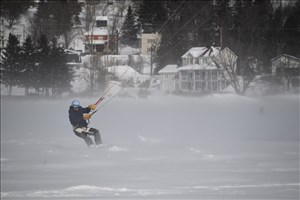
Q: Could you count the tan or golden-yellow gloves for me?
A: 2